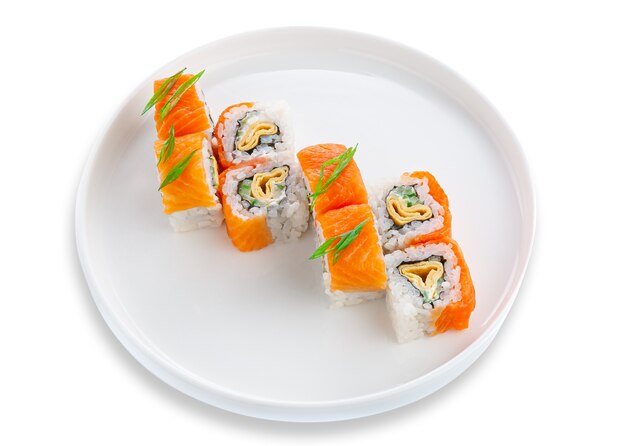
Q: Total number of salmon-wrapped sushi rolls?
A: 8